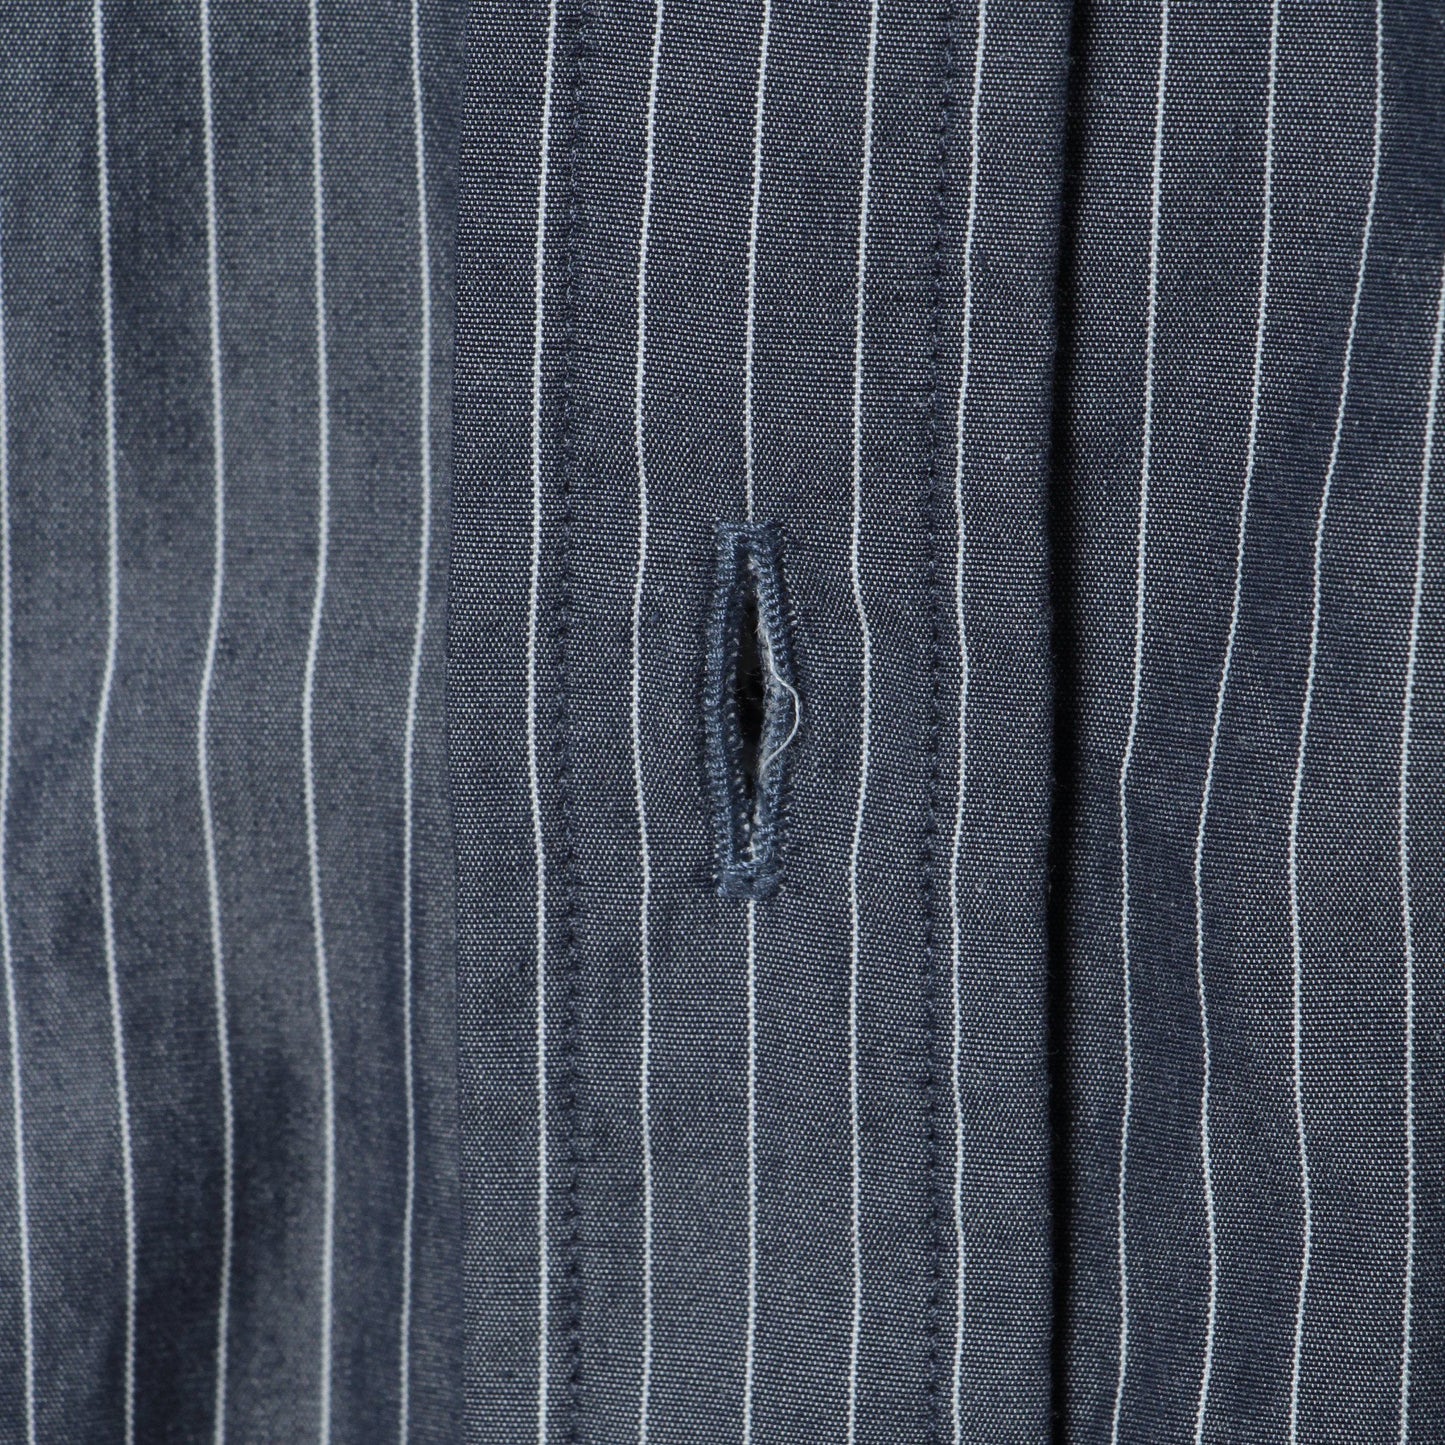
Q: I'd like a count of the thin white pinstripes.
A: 14